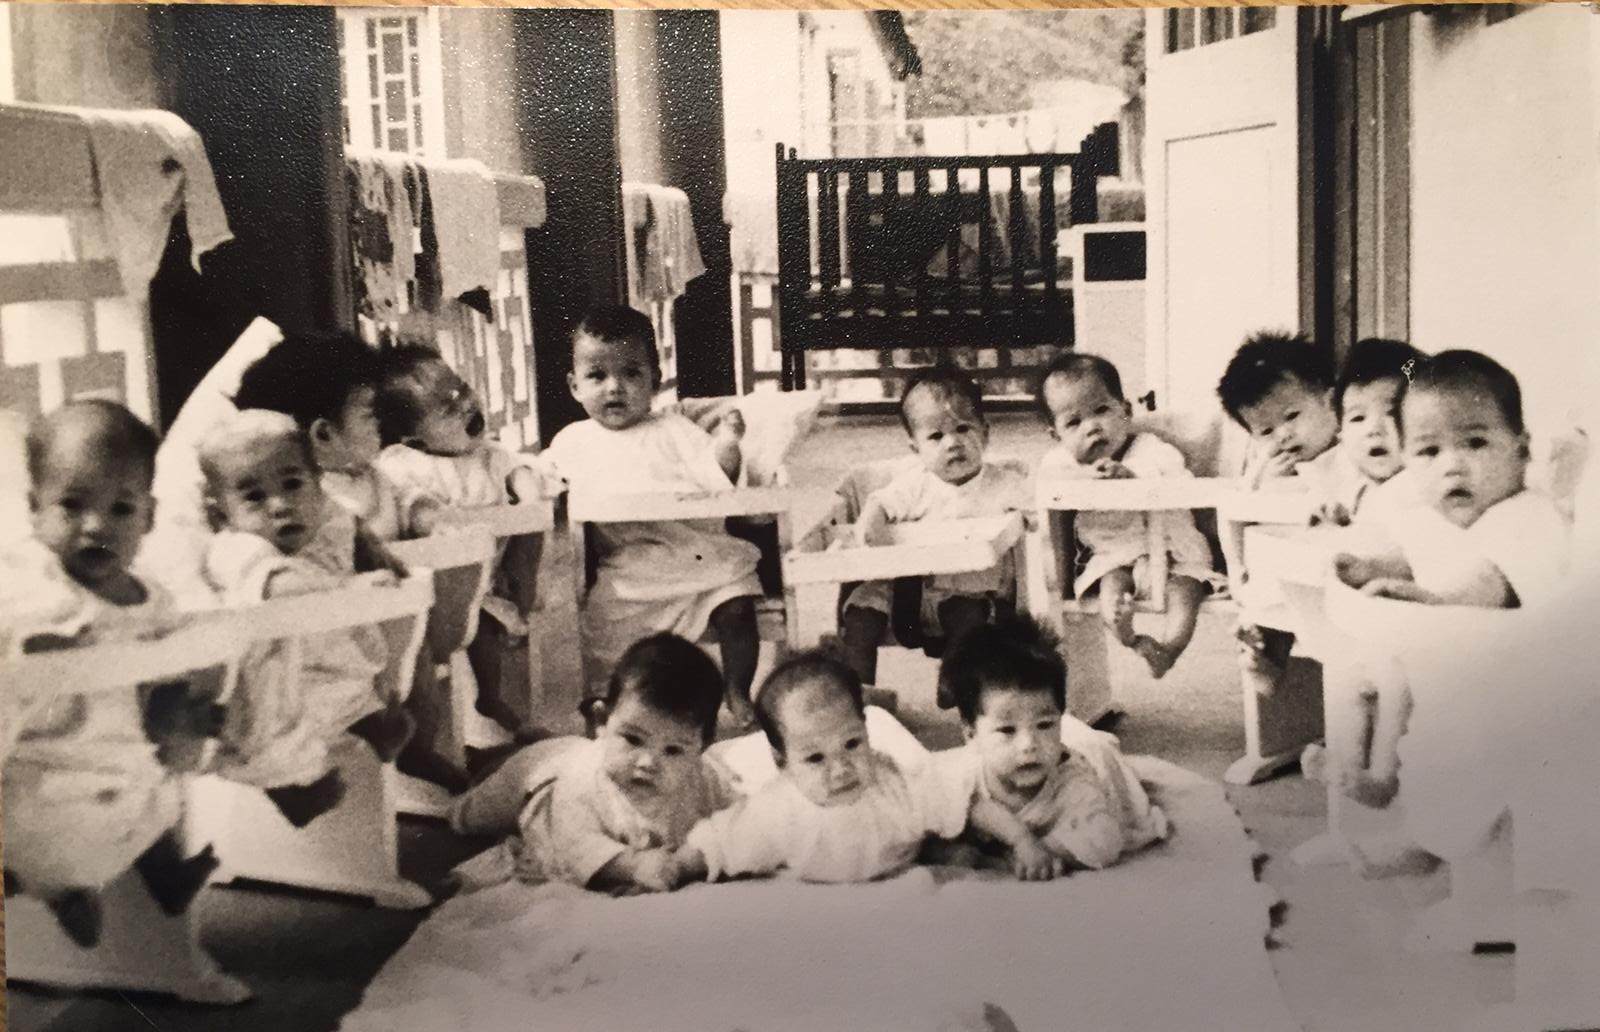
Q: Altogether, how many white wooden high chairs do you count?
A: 10